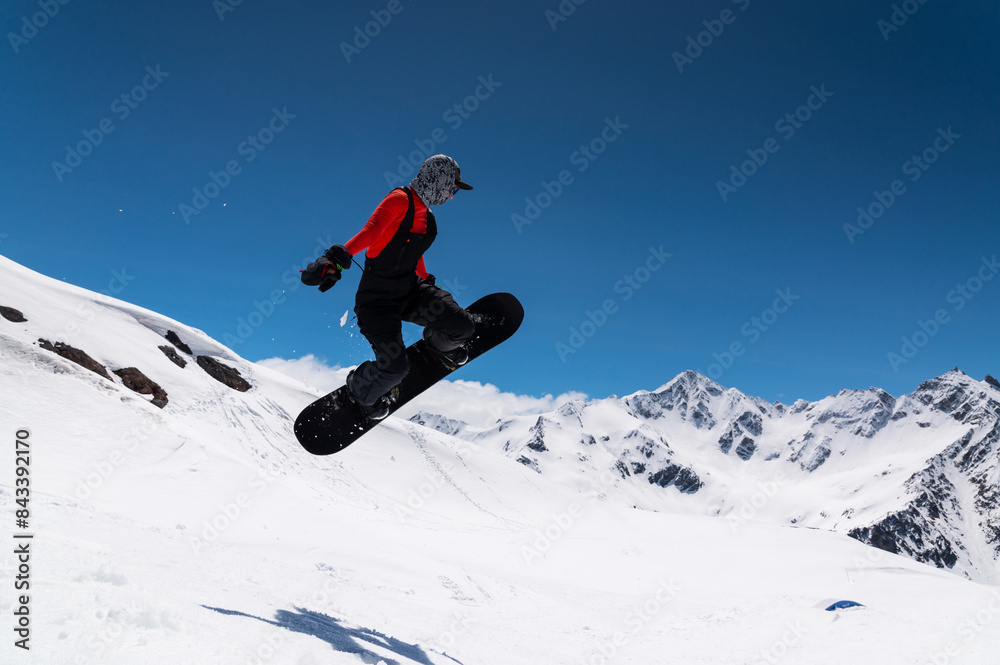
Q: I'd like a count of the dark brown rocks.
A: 6